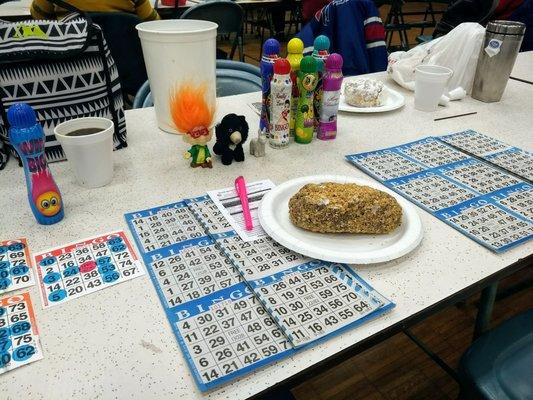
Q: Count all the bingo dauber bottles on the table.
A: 7